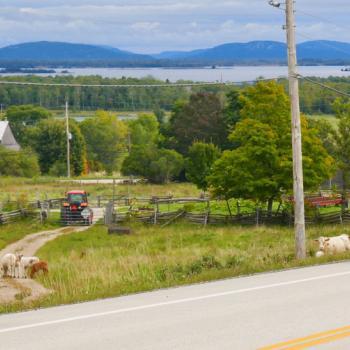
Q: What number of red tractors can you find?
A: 1